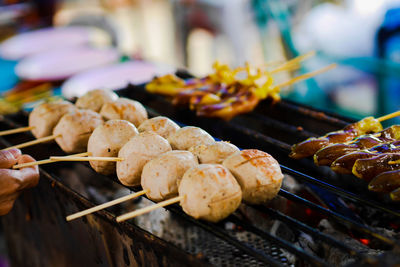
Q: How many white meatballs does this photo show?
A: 12